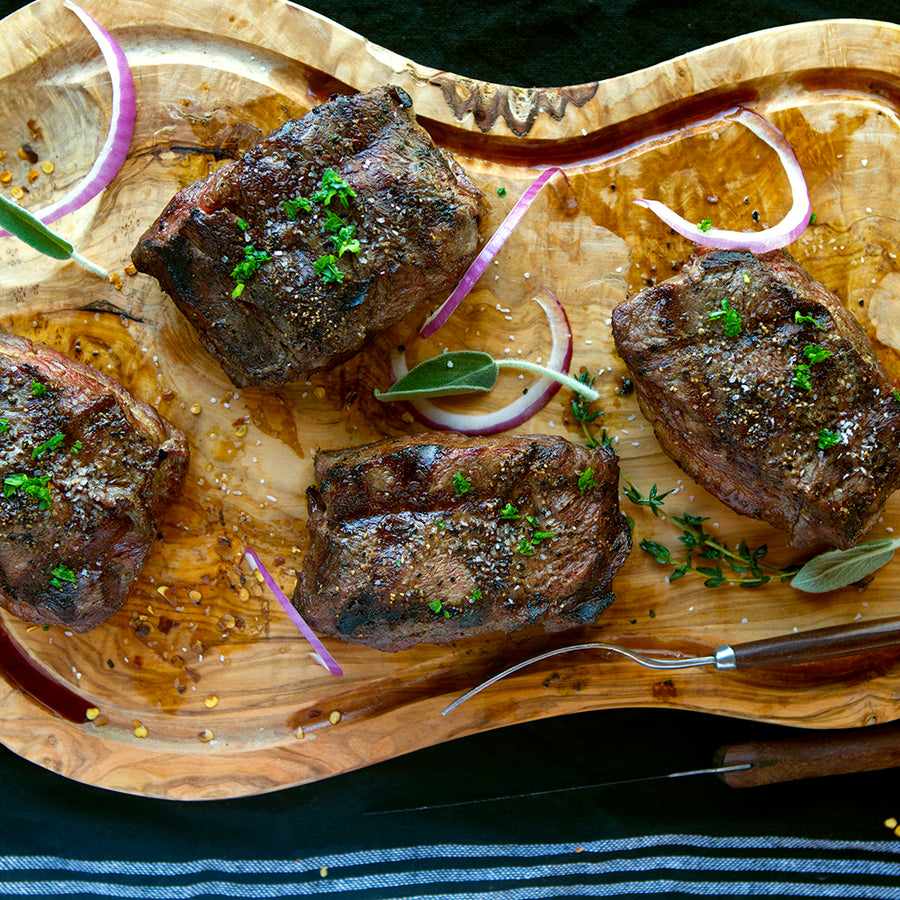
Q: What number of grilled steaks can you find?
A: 4